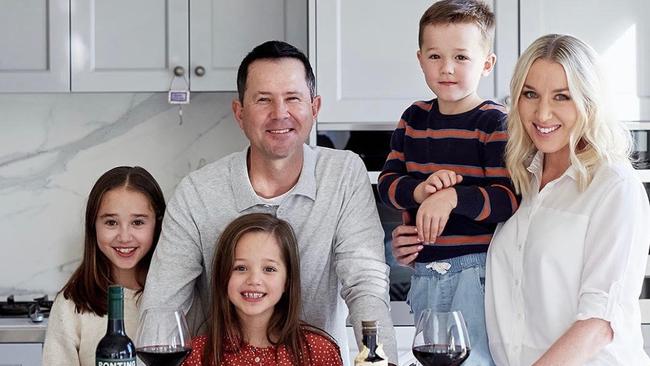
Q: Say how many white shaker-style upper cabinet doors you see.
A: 5